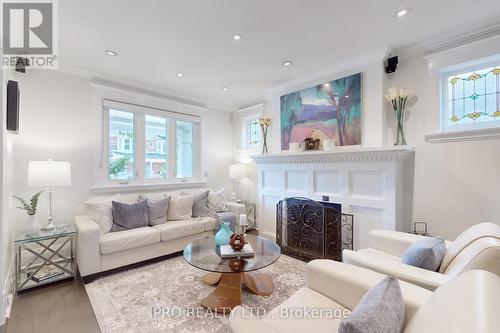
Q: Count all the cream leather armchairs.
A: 2